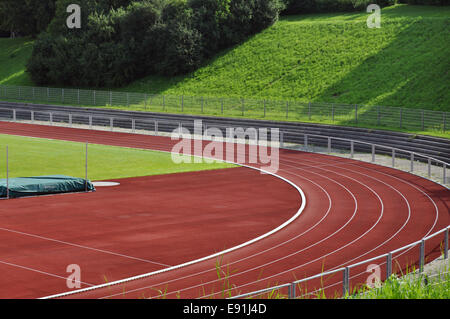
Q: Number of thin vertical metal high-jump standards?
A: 2